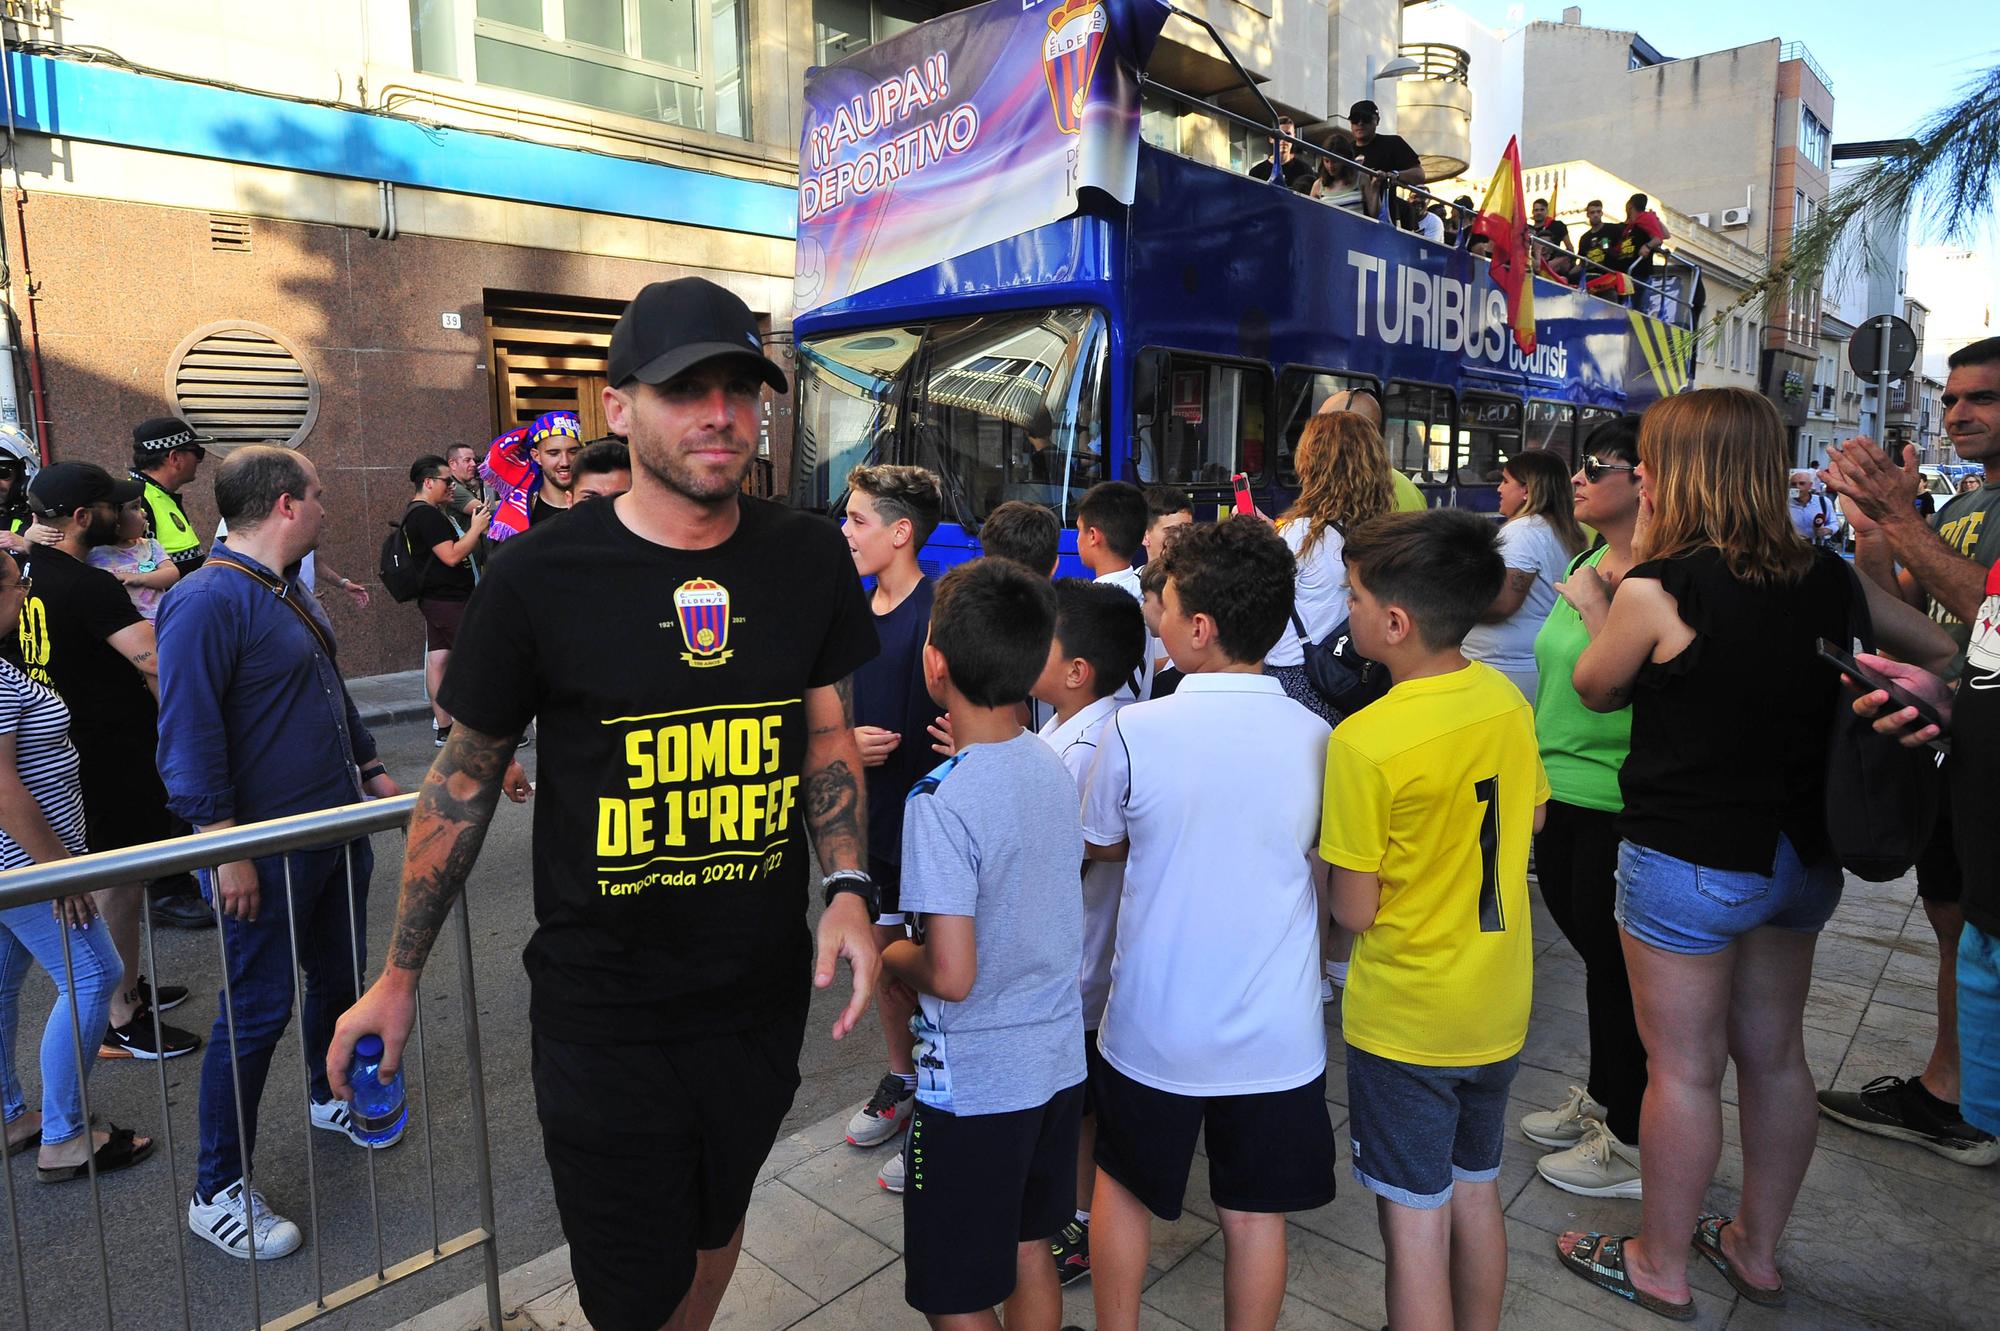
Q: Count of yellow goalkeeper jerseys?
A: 1